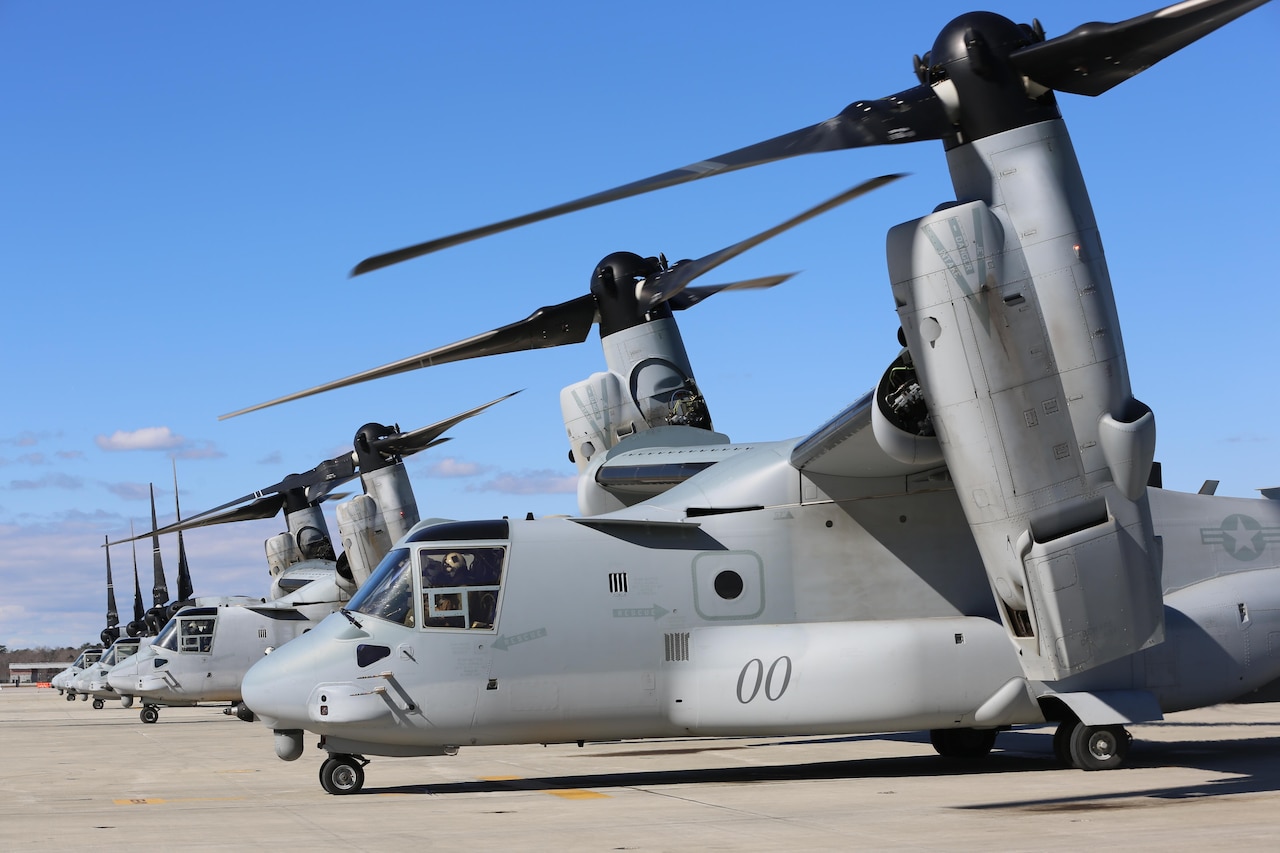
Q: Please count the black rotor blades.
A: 15